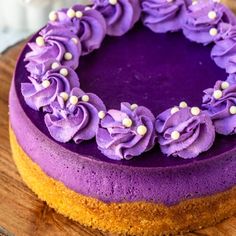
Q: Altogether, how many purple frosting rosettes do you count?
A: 11